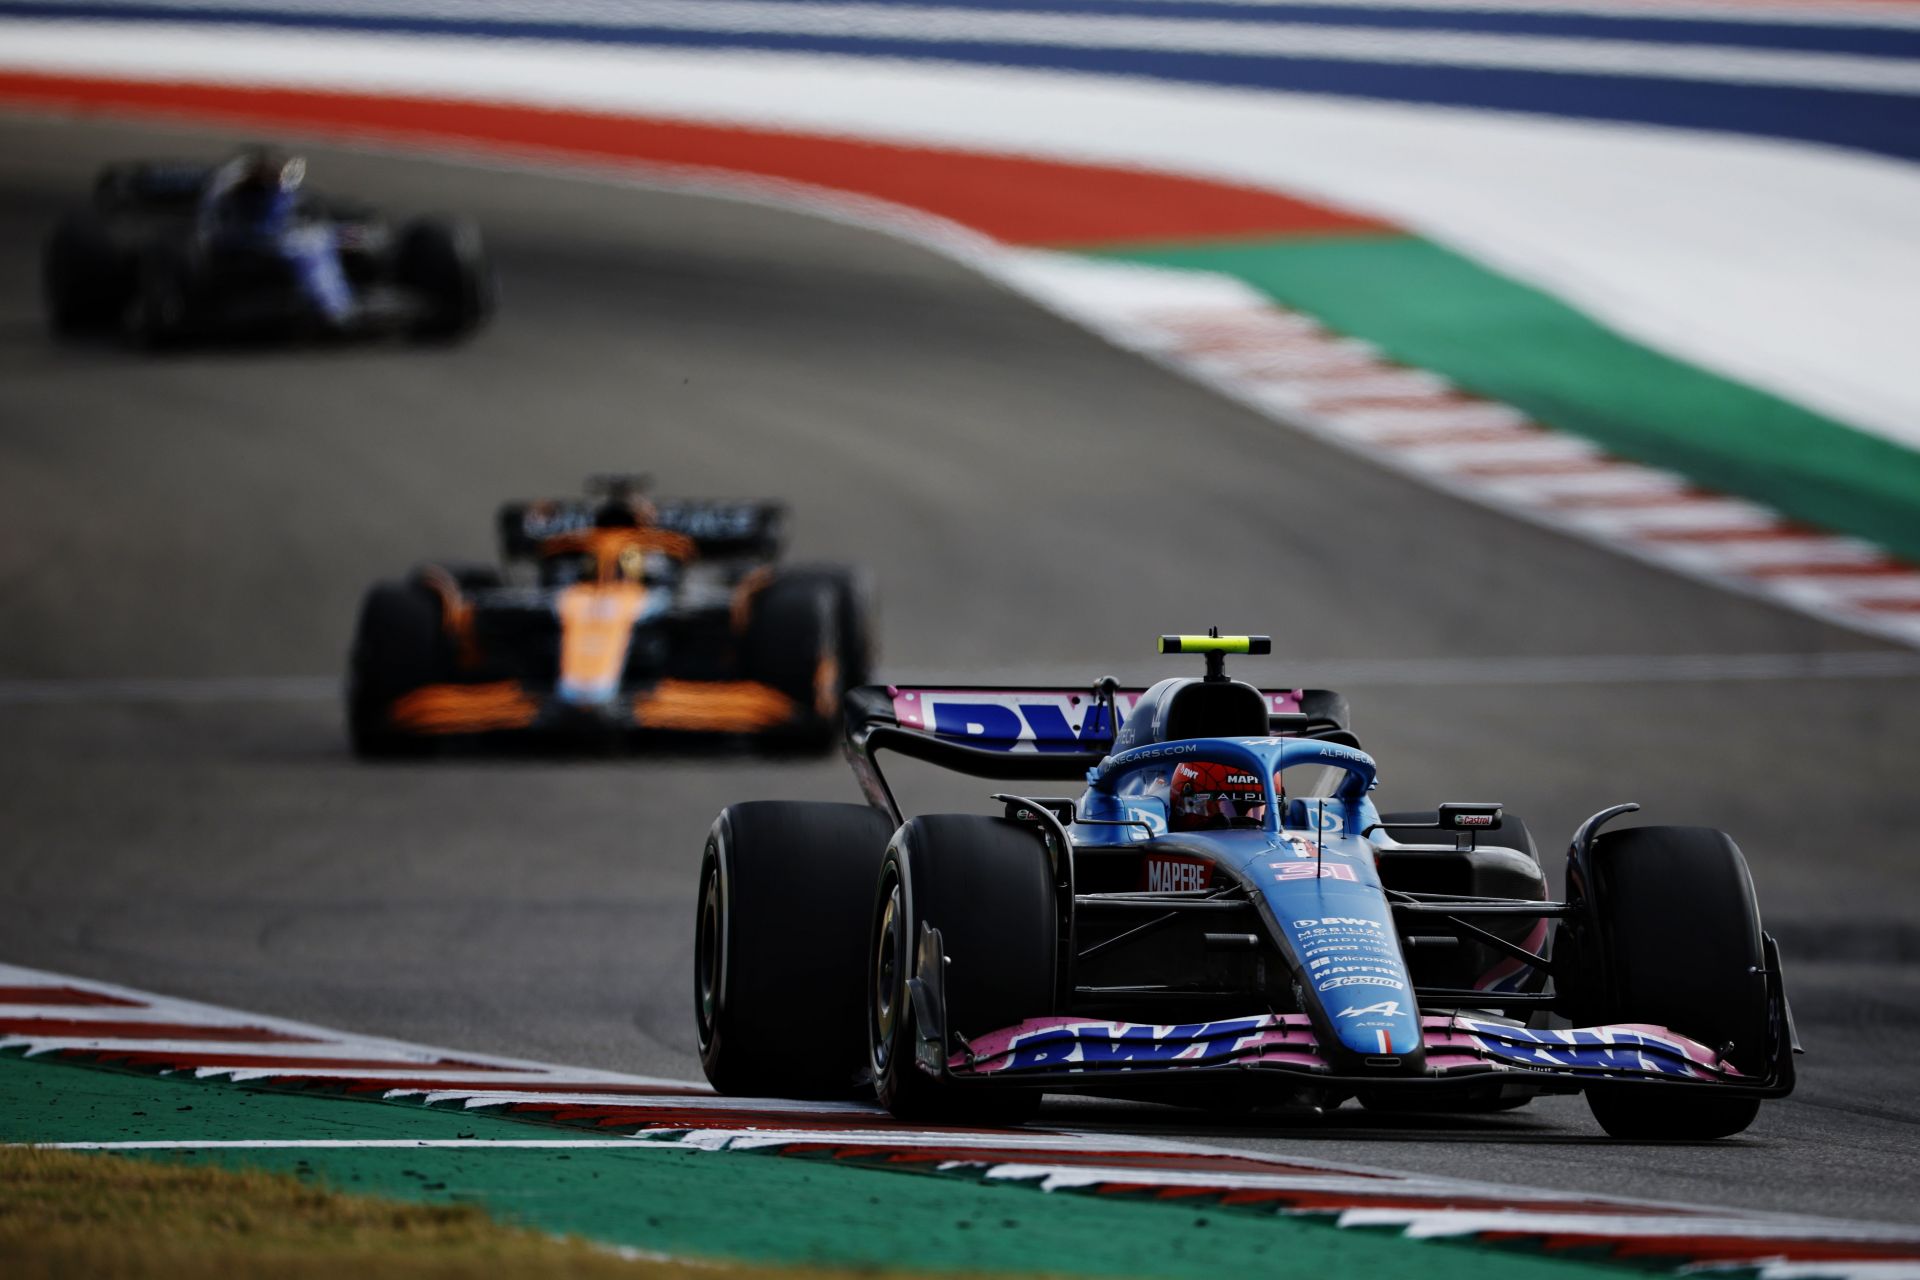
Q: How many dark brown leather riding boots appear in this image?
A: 0